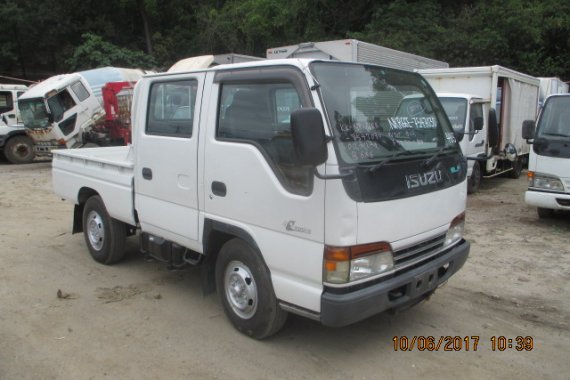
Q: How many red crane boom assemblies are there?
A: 1